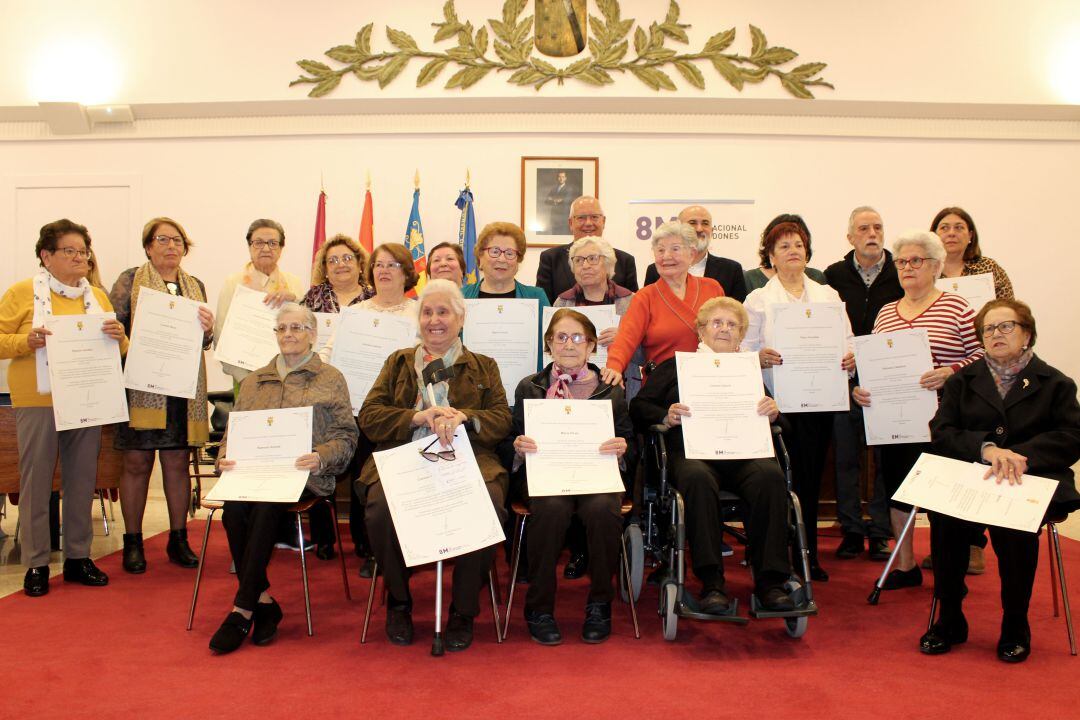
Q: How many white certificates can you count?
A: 15